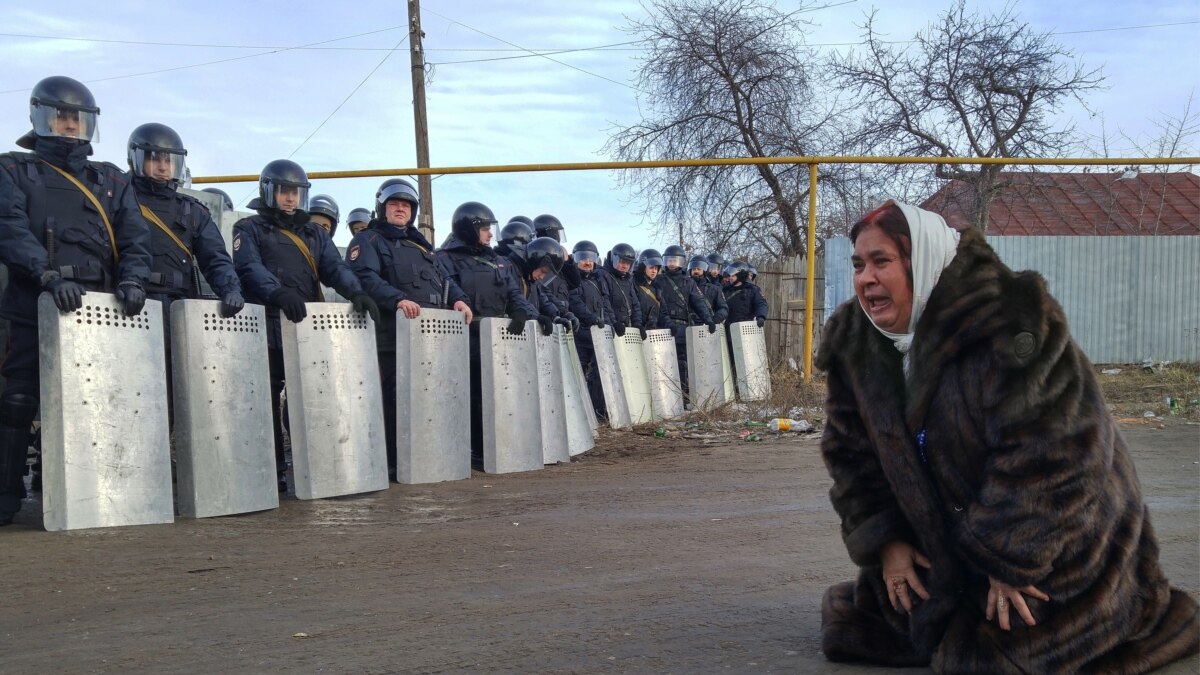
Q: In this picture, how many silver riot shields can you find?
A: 14